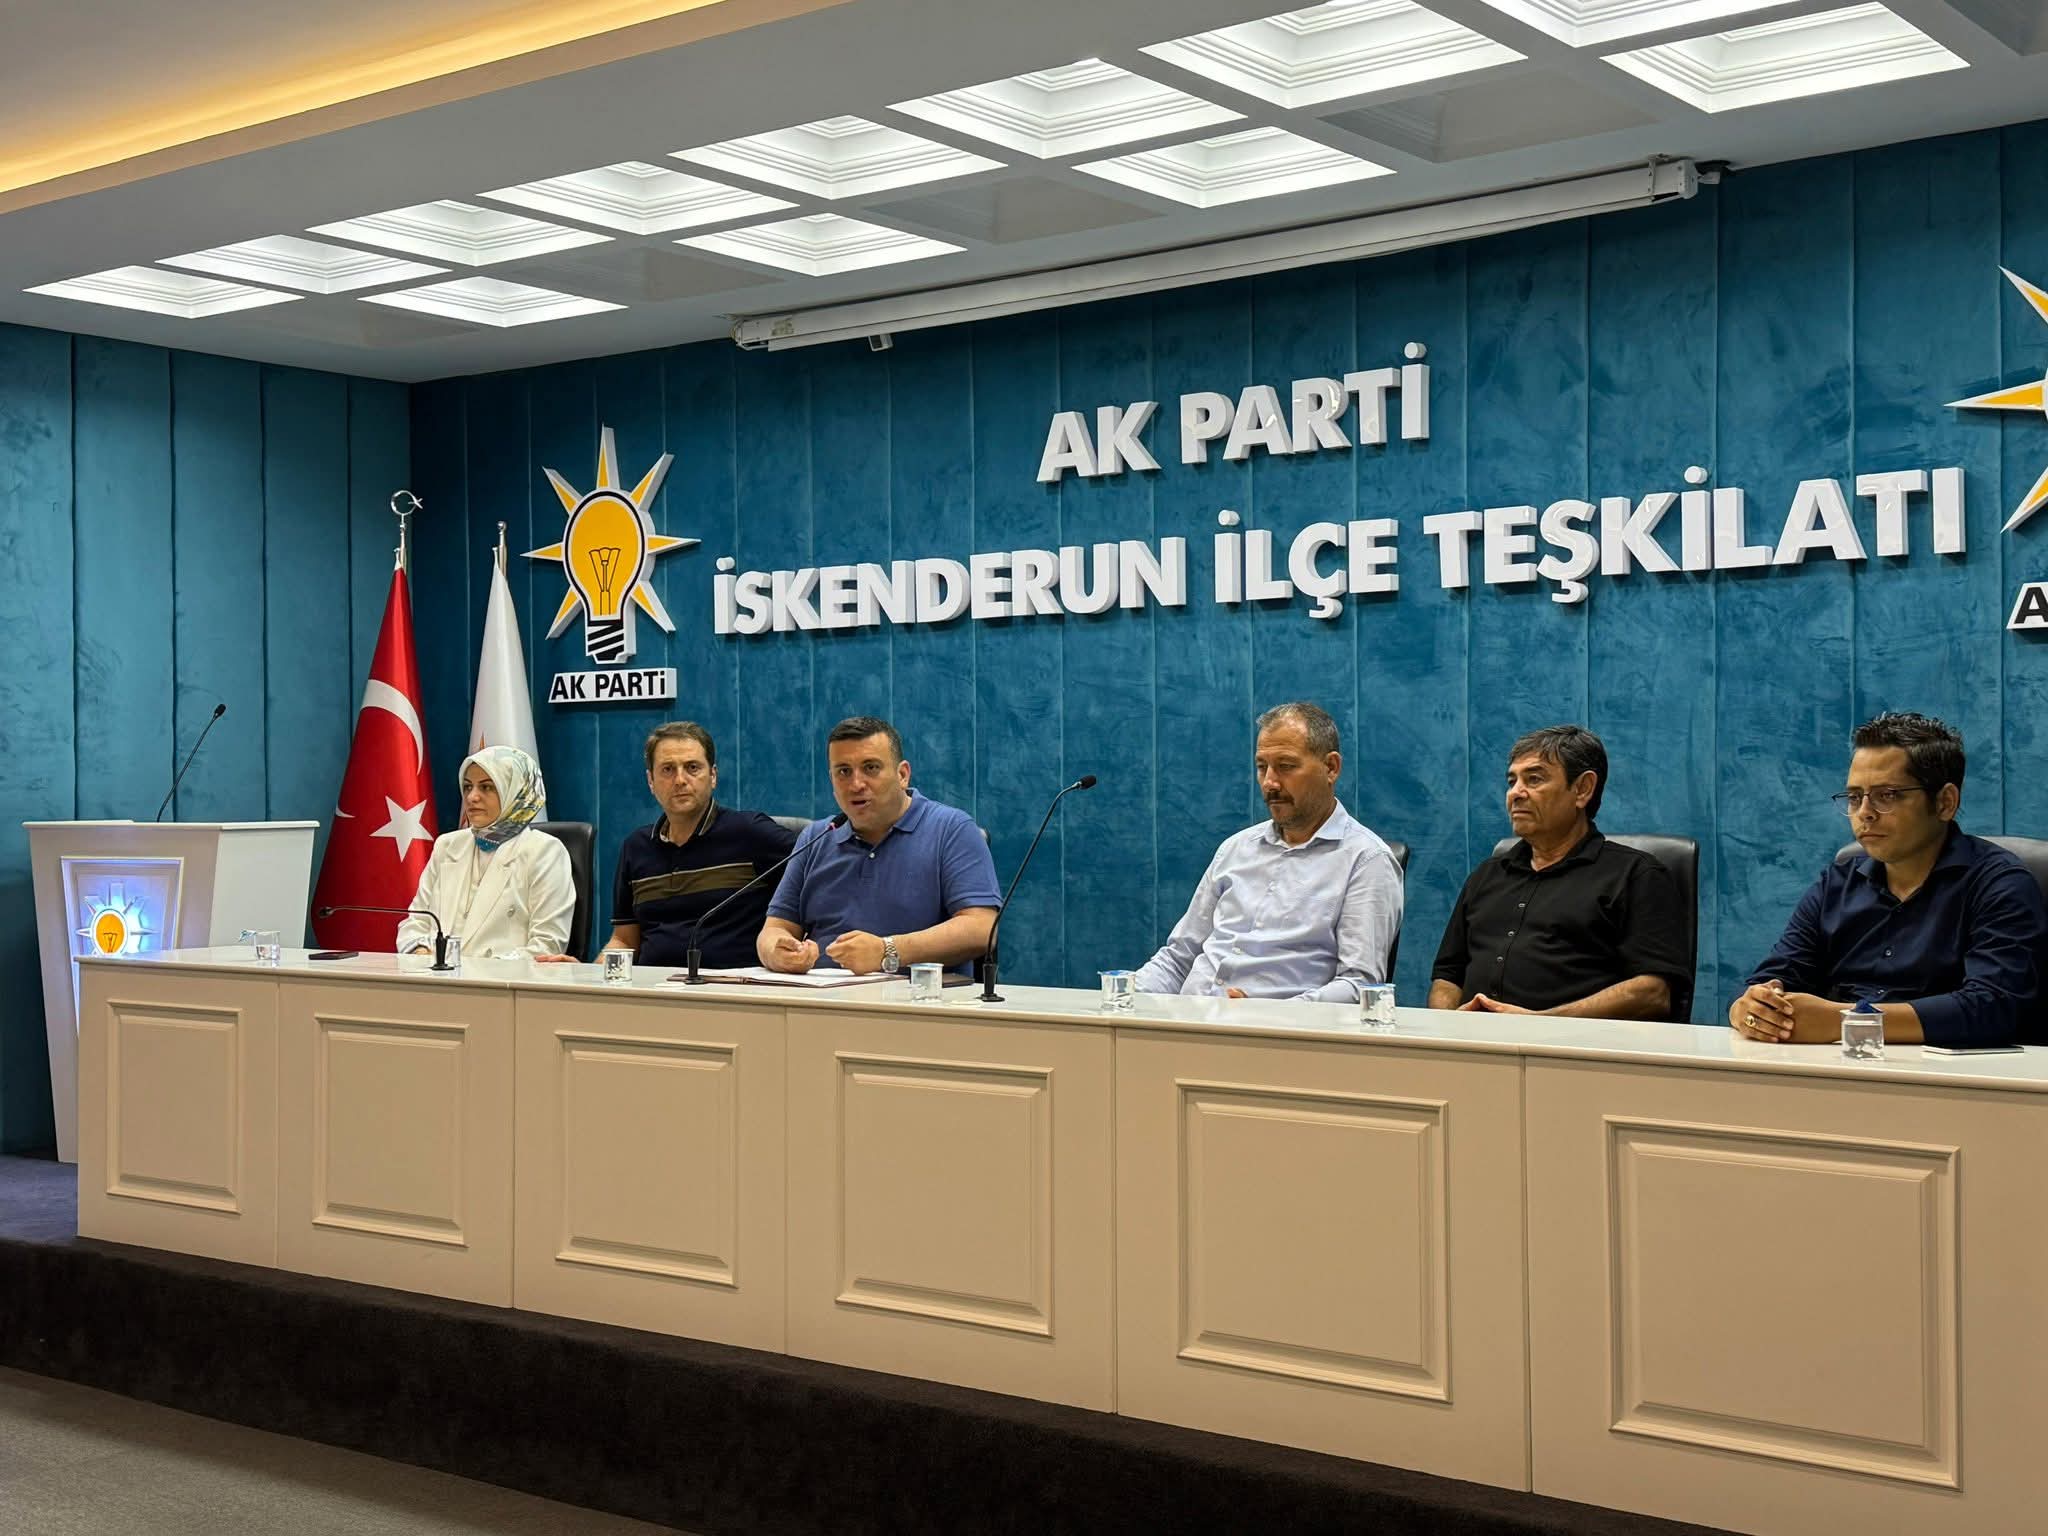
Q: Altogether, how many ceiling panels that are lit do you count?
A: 12